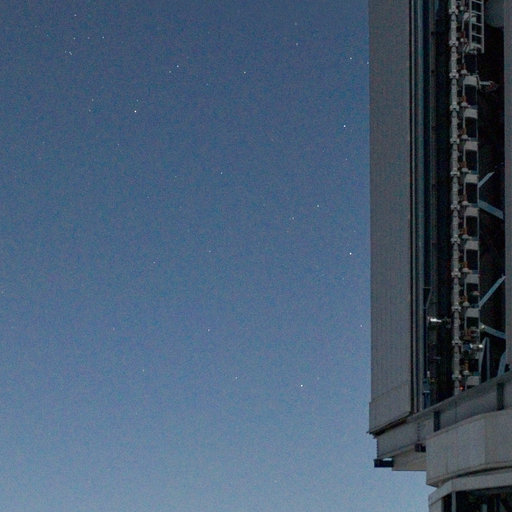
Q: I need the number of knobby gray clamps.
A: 12